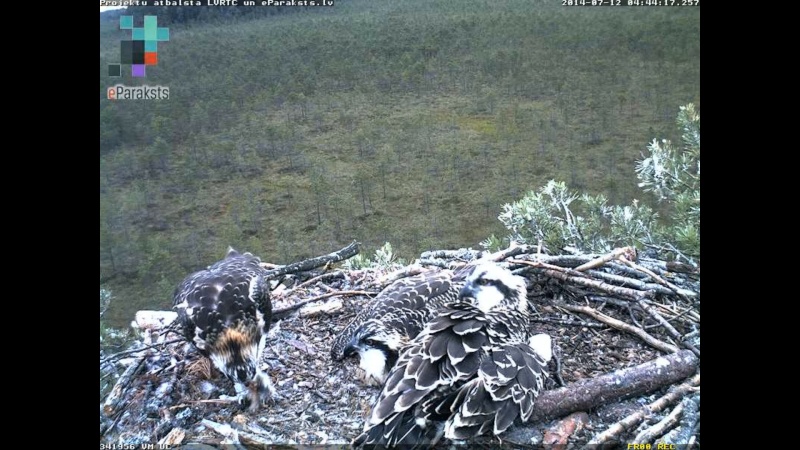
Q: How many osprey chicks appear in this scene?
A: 3